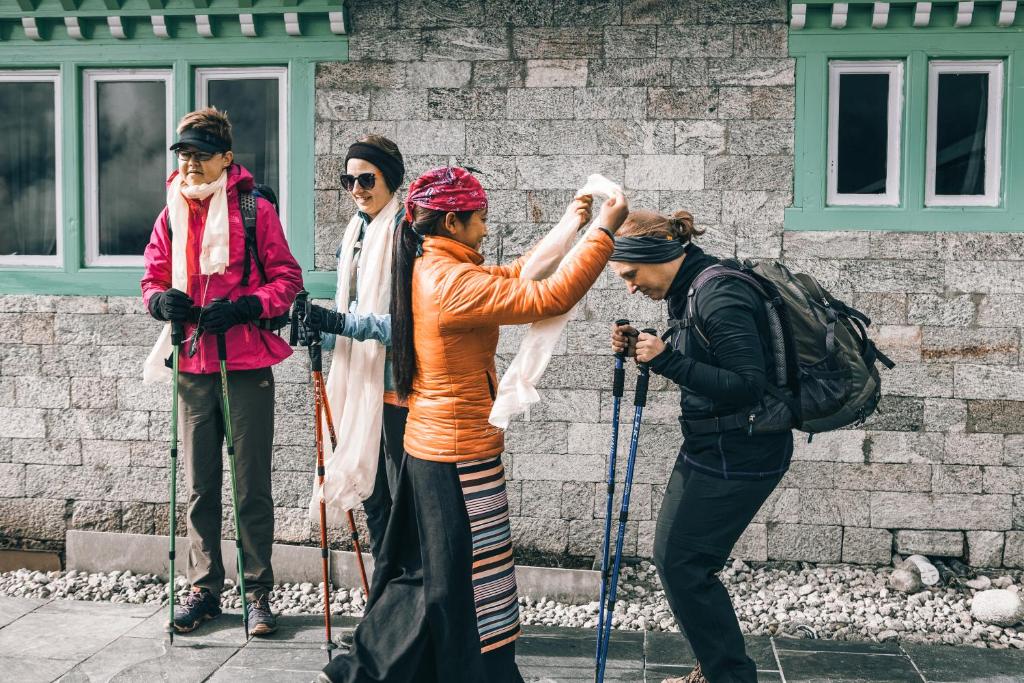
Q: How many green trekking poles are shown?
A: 2